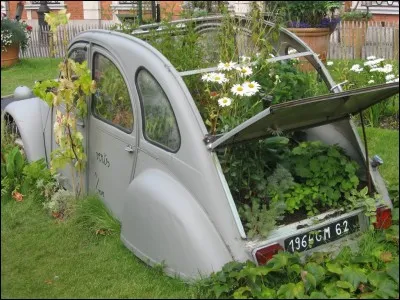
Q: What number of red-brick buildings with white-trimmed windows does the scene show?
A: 1